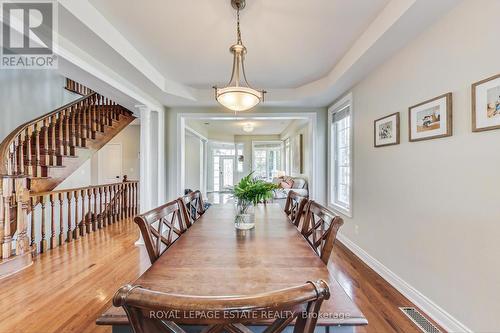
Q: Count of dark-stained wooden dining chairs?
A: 5